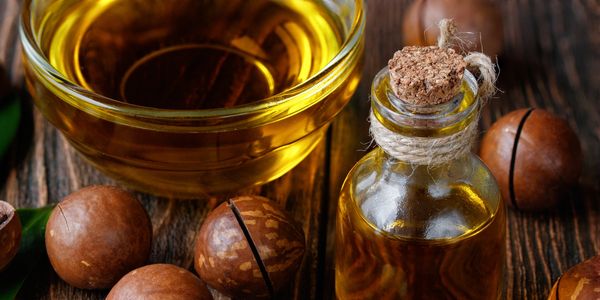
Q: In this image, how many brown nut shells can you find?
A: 7